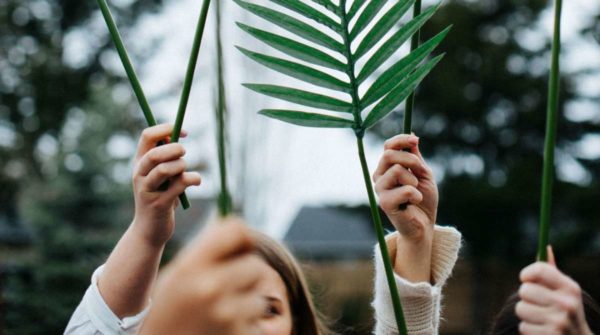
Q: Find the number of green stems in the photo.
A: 6